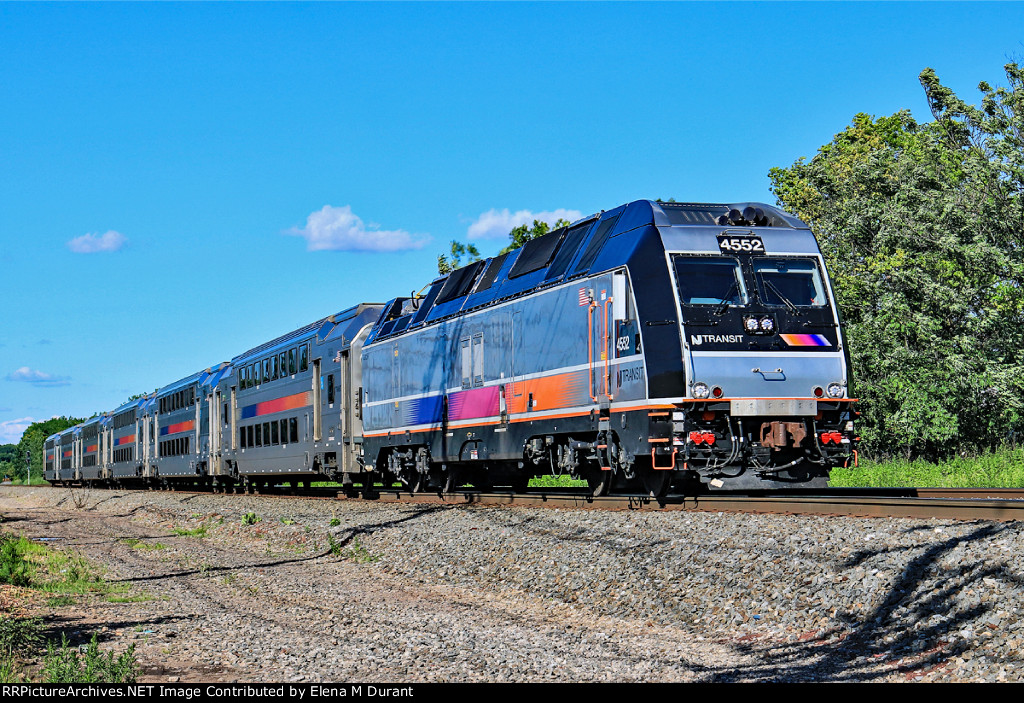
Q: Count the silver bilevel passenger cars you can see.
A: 6